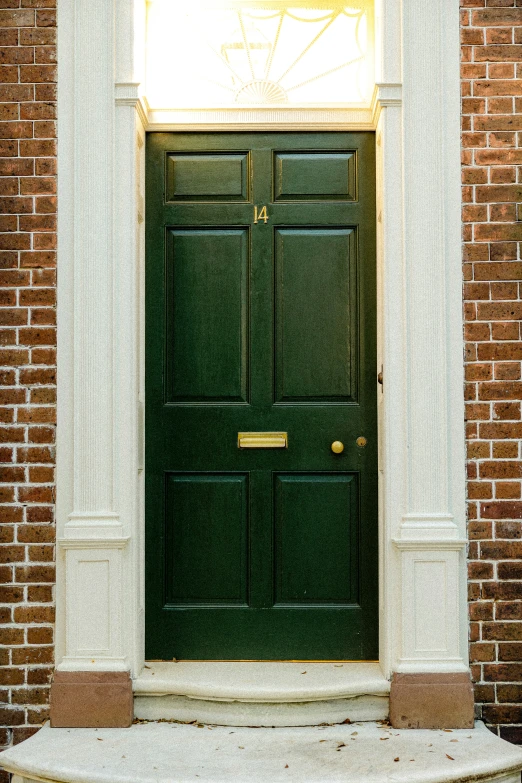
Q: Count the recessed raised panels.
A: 6